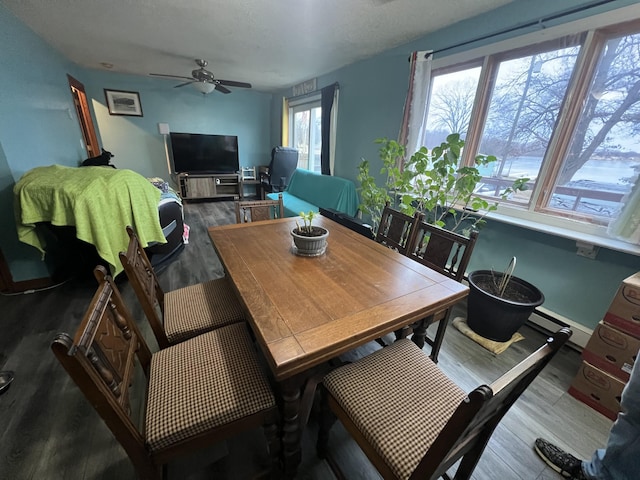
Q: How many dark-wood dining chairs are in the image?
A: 6